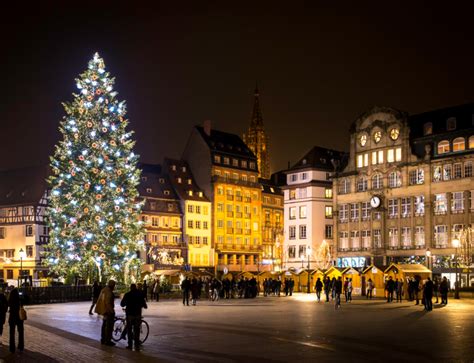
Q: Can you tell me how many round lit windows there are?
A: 3